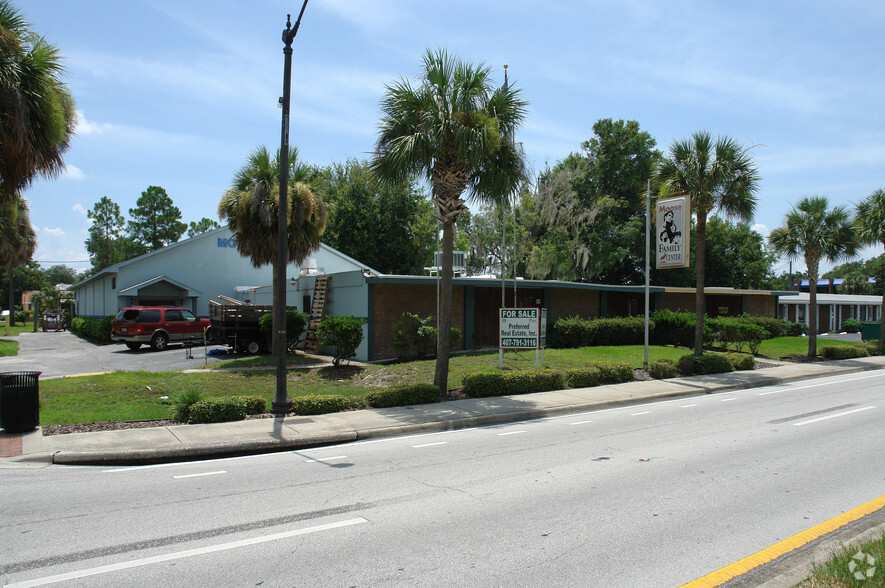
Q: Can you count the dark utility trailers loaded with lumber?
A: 1